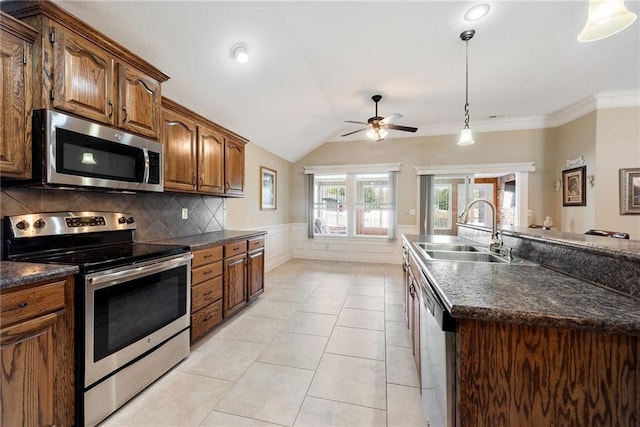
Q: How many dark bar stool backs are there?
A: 2